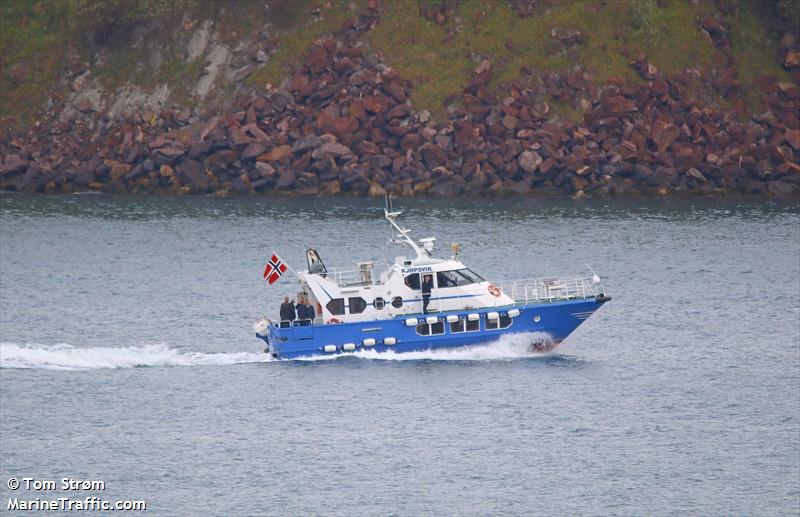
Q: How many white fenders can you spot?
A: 10